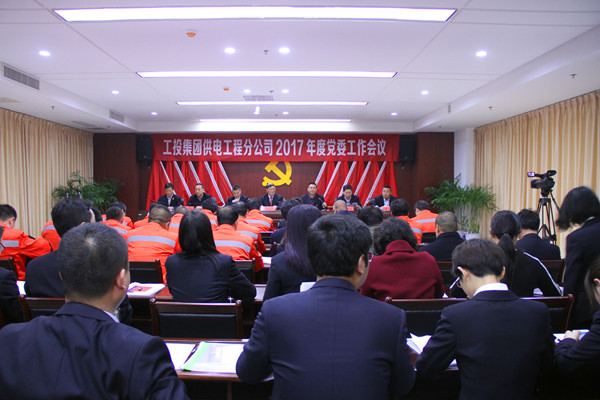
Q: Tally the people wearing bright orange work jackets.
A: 13